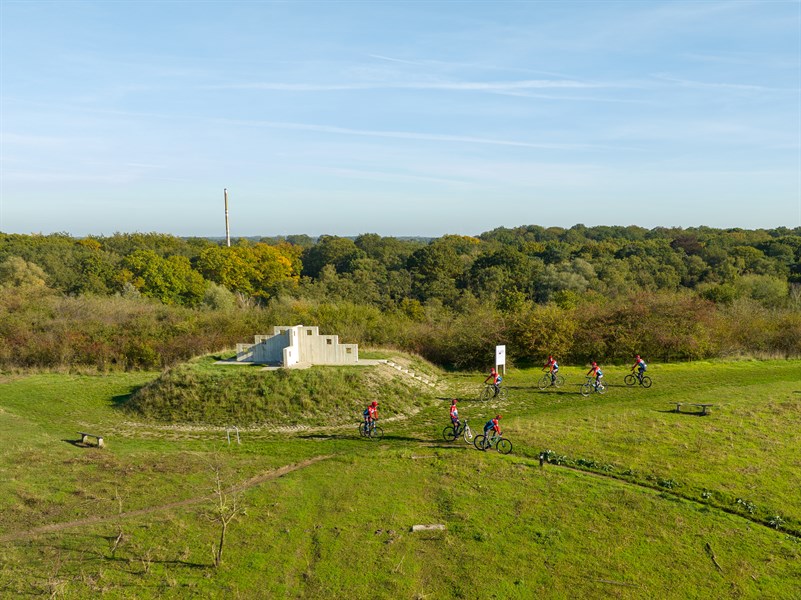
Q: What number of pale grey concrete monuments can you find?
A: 1